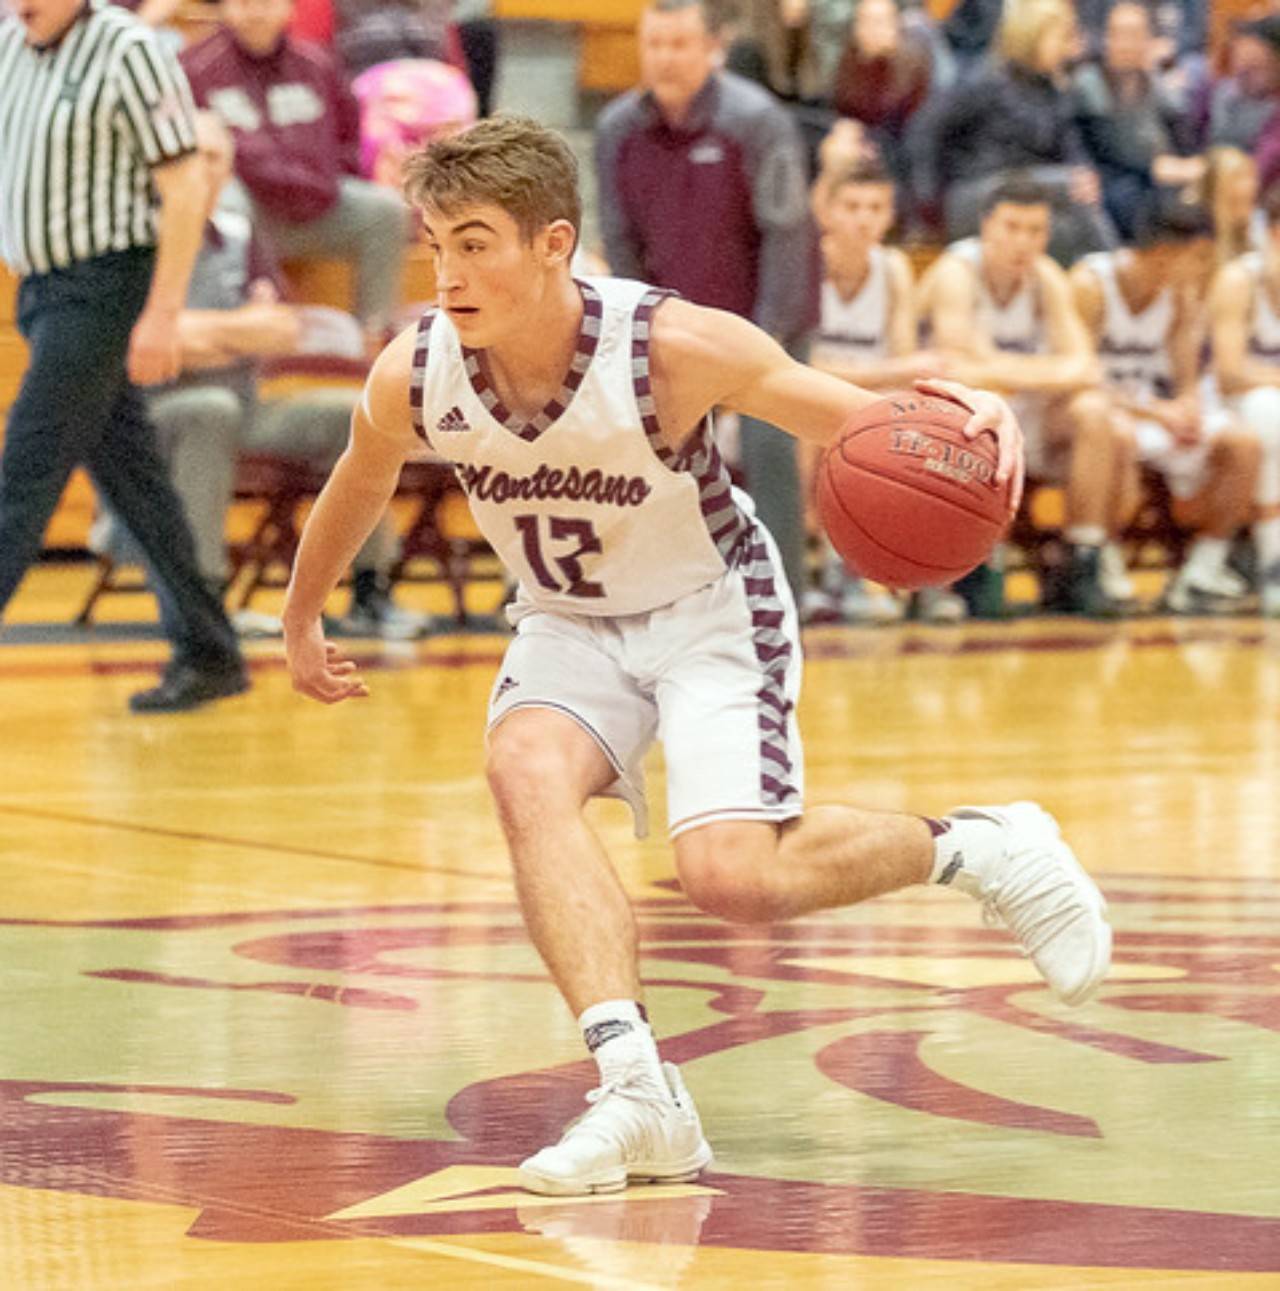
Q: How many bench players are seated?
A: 4